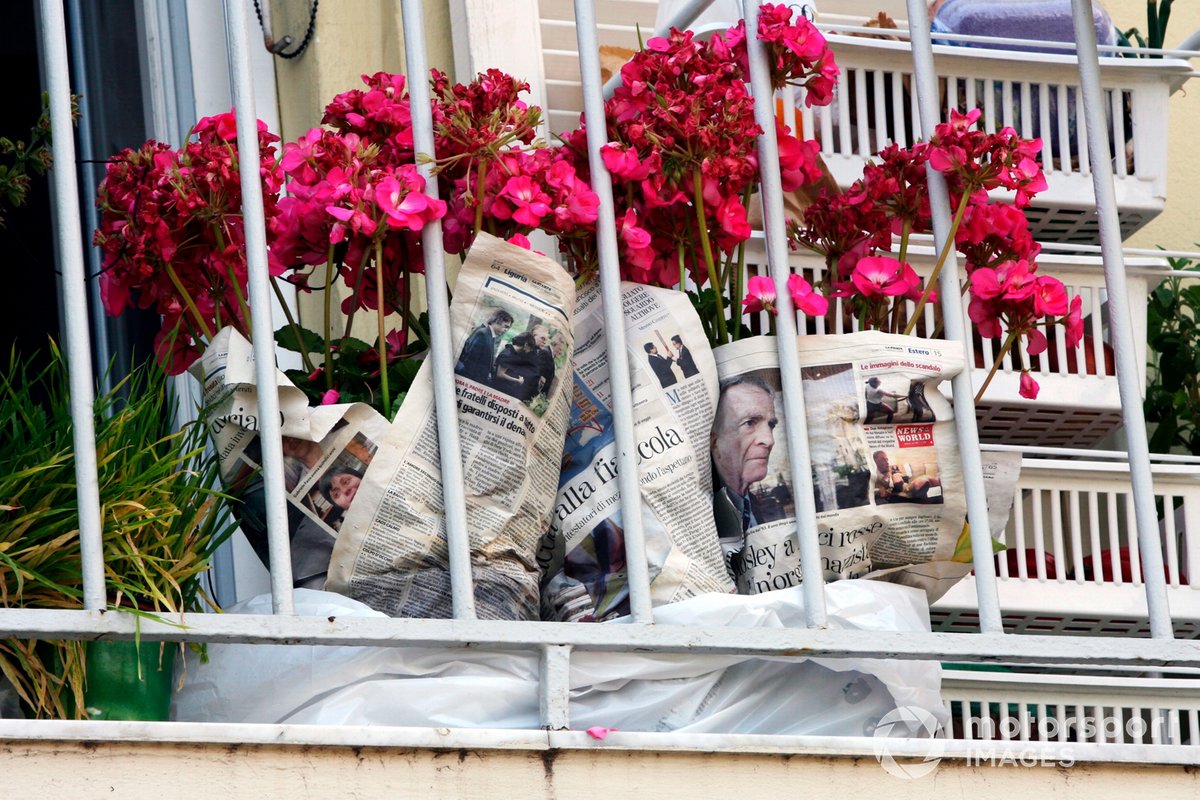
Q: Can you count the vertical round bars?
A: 7